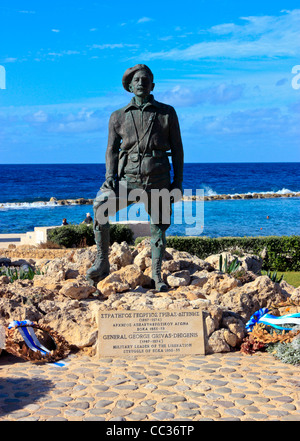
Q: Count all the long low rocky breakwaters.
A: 1